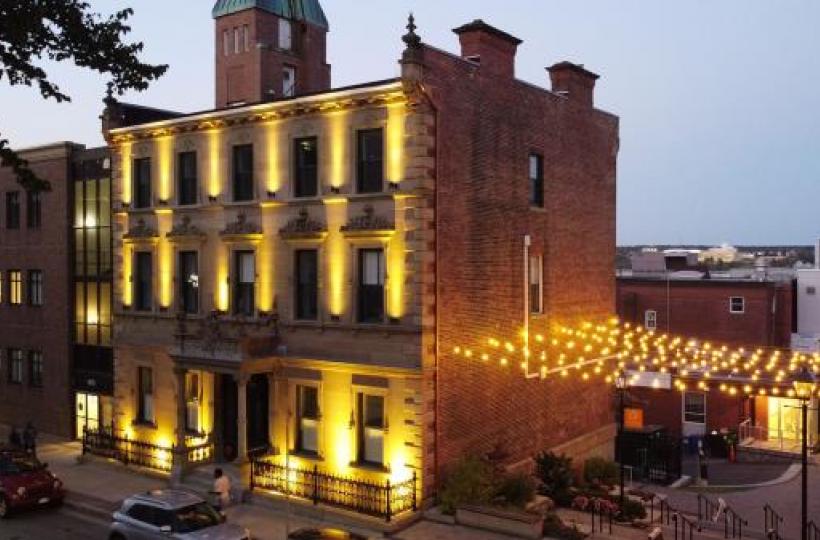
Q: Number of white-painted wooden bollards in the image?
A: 0